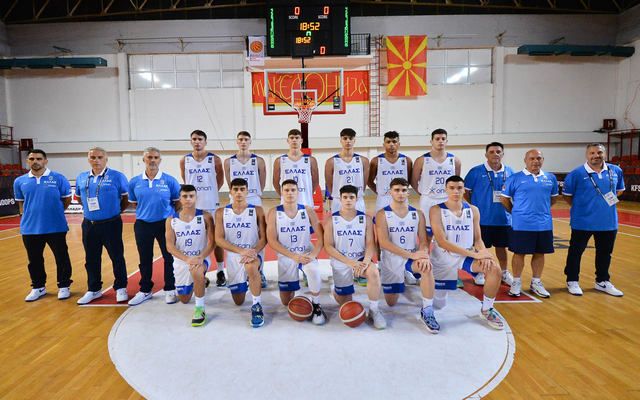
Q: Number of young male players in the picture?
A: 12